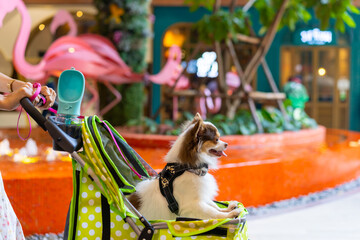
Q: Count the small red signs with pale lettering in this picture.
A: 0